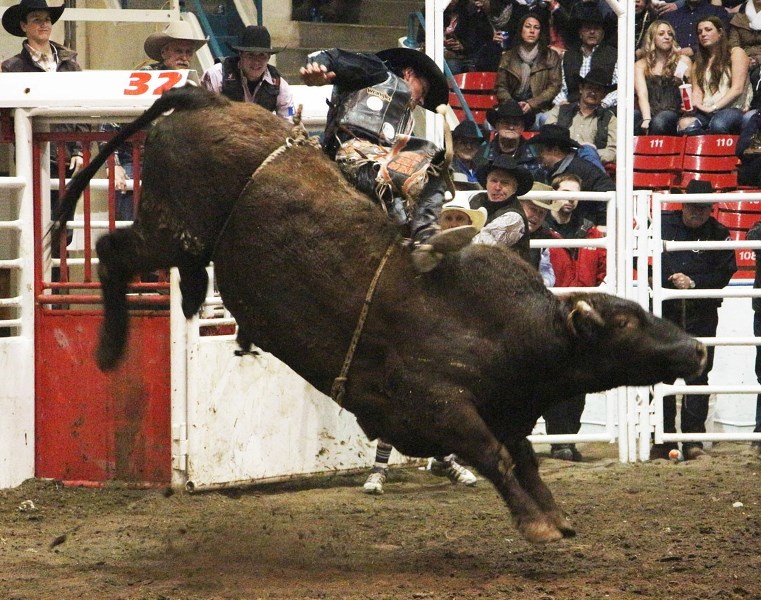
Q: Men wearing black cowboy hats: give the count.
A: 10